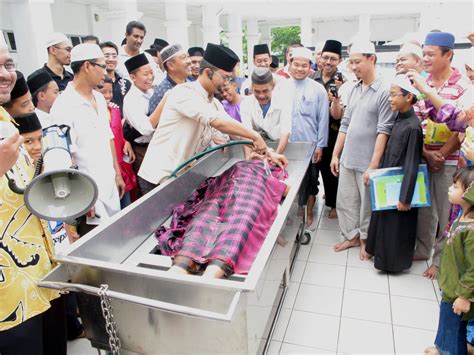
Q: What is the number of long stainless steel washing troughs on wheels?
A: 1